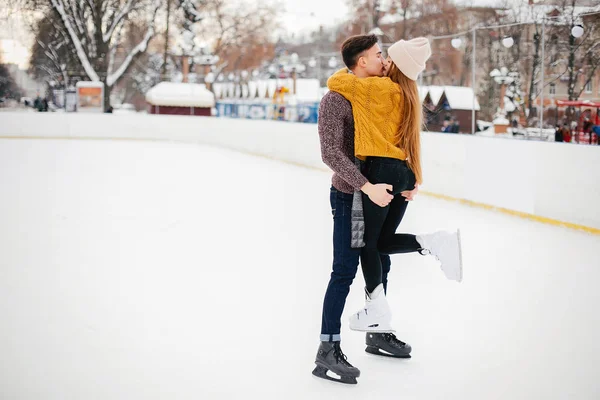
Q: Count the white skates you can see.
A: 2